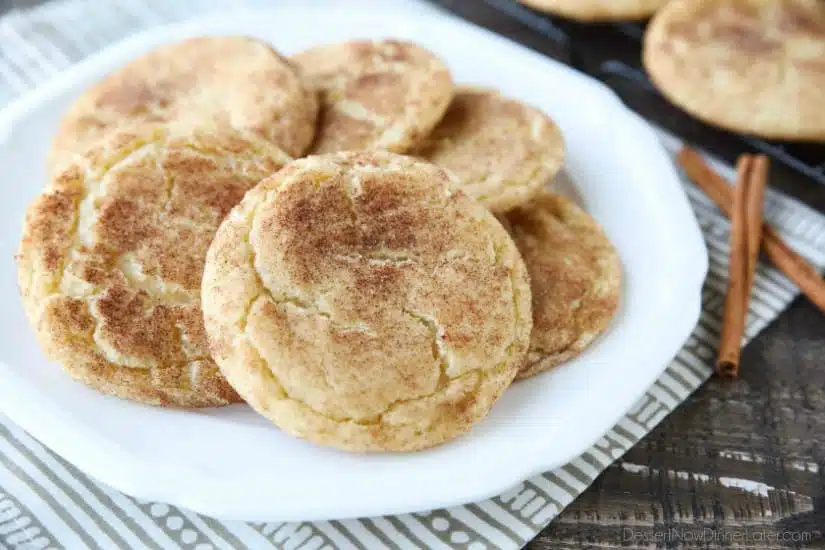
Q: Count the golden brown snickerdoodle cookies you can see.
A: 8